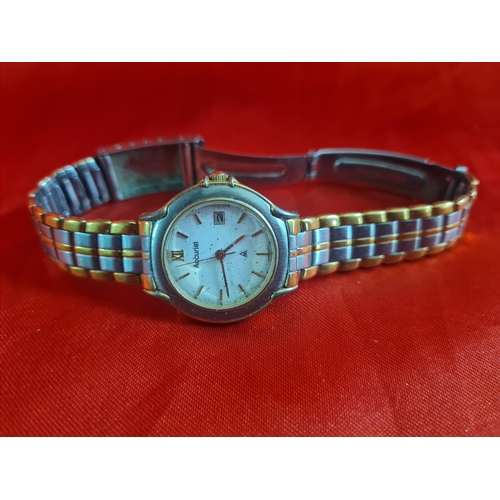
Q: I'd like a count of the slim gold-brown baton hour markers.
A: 10